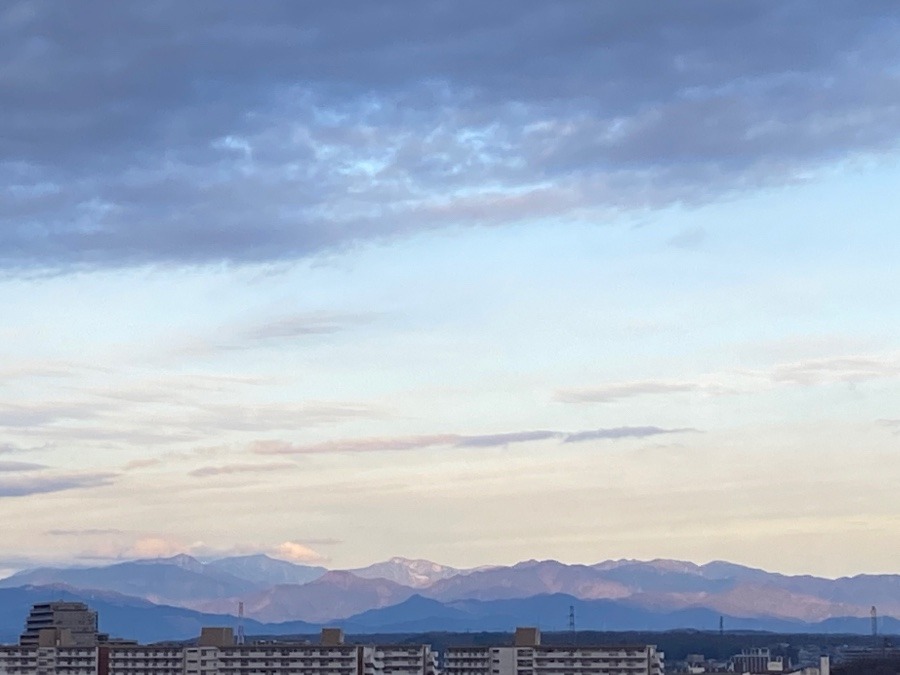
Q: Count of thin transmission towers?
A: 4